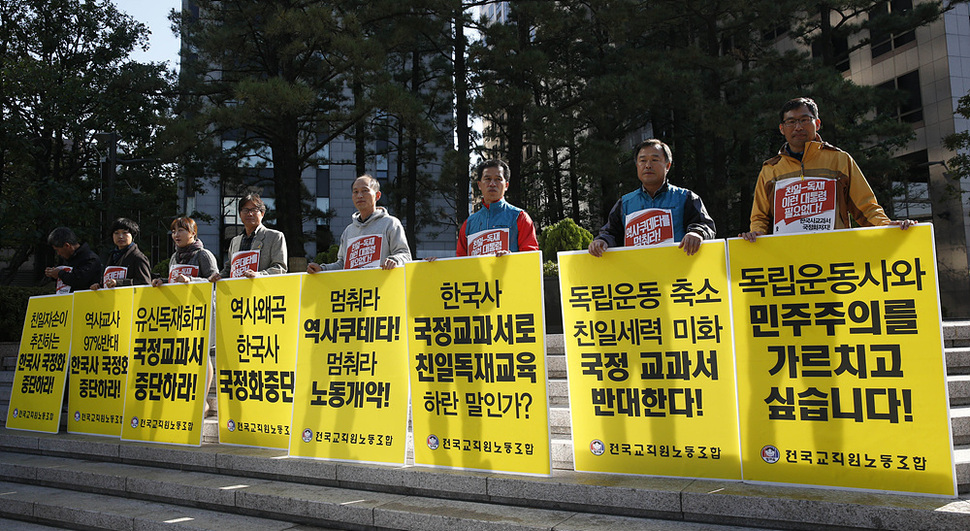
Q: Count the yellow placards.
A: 8